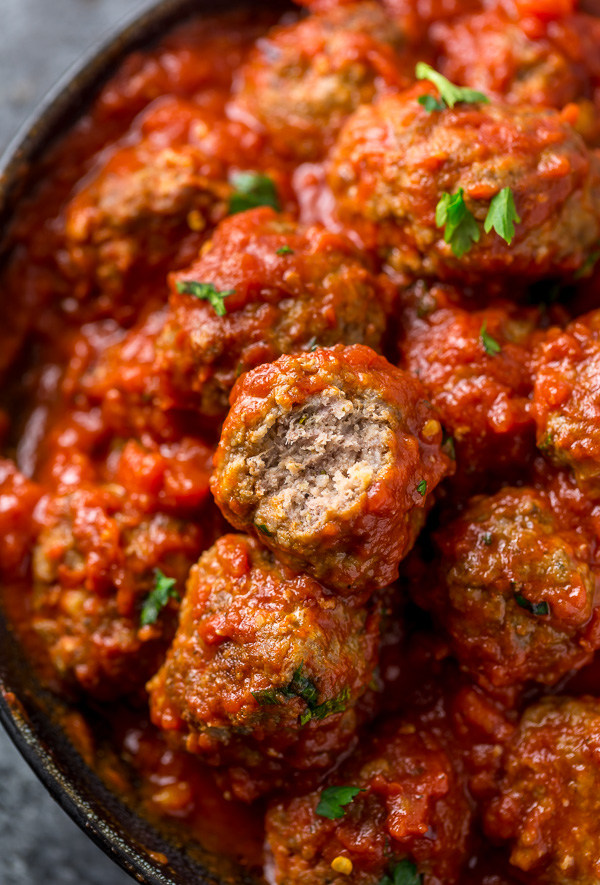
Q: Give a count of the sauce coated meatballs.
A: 13